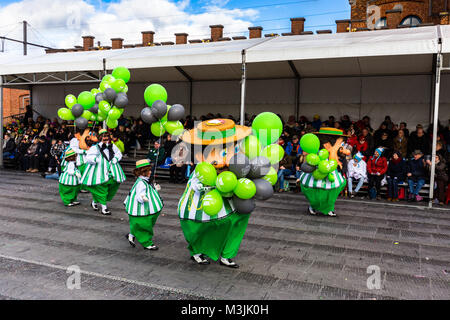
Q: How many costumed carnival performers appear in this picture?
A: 6